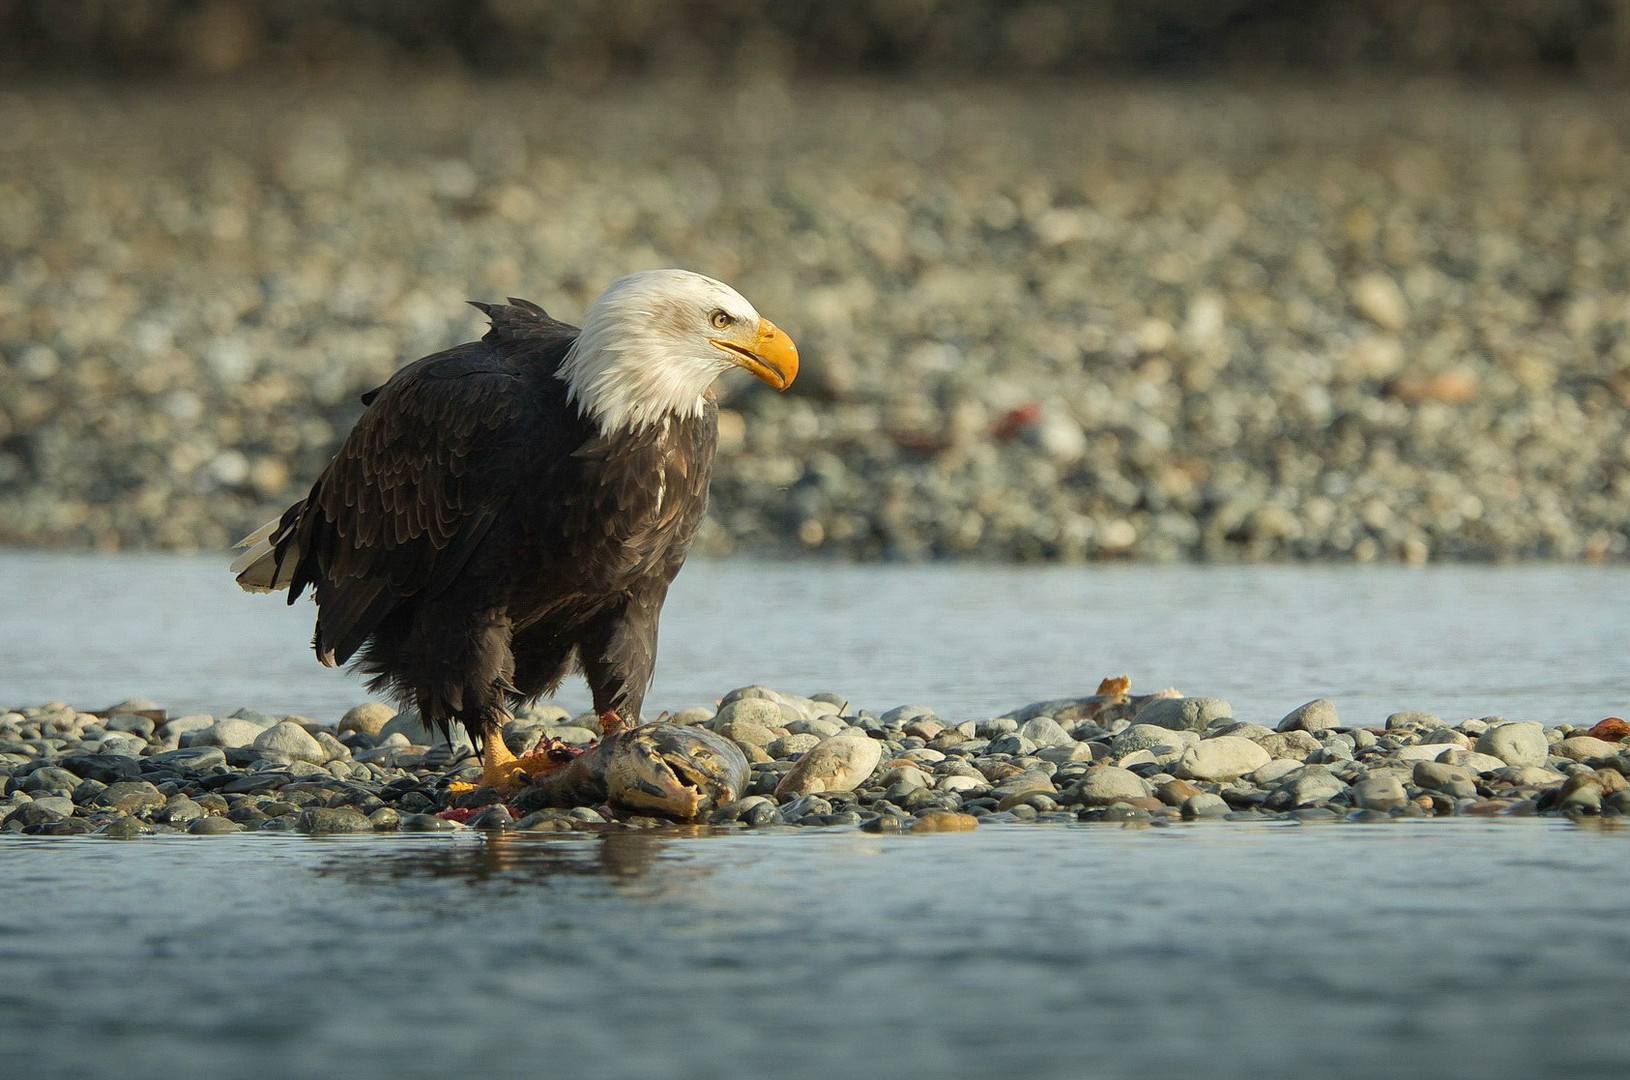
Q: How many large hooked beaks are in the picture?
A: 1